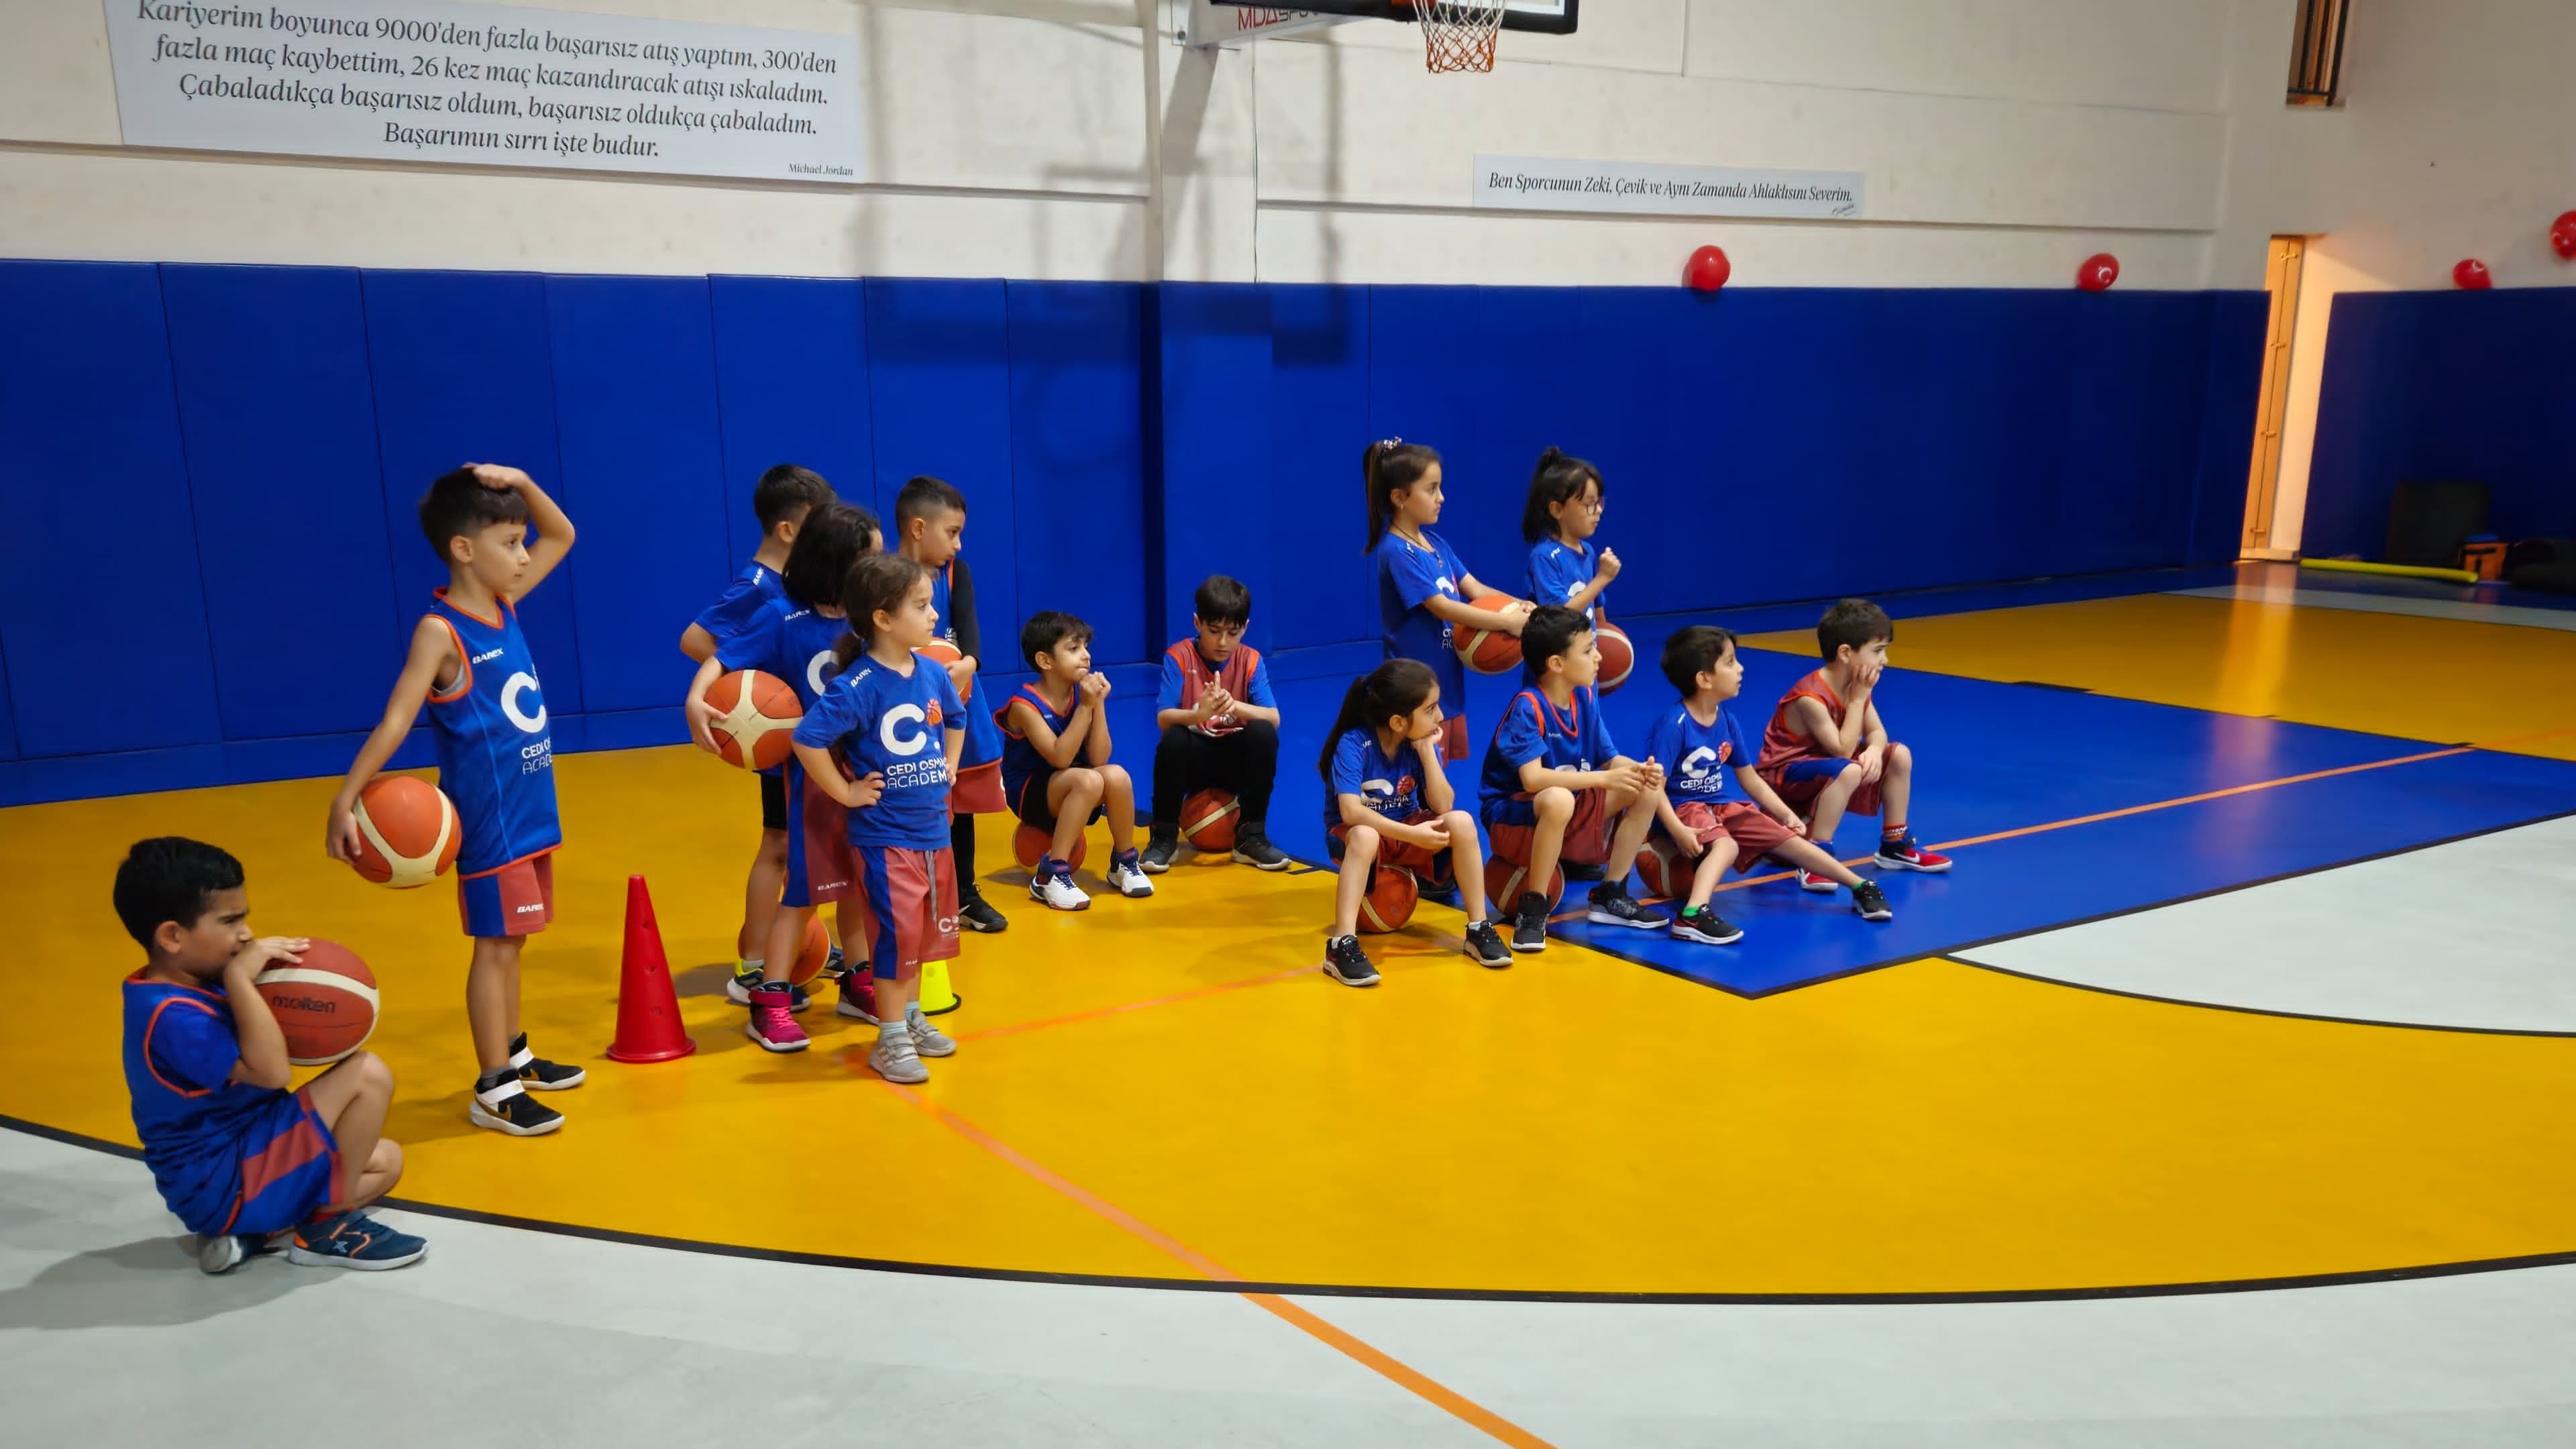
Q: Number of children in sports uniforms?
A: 14